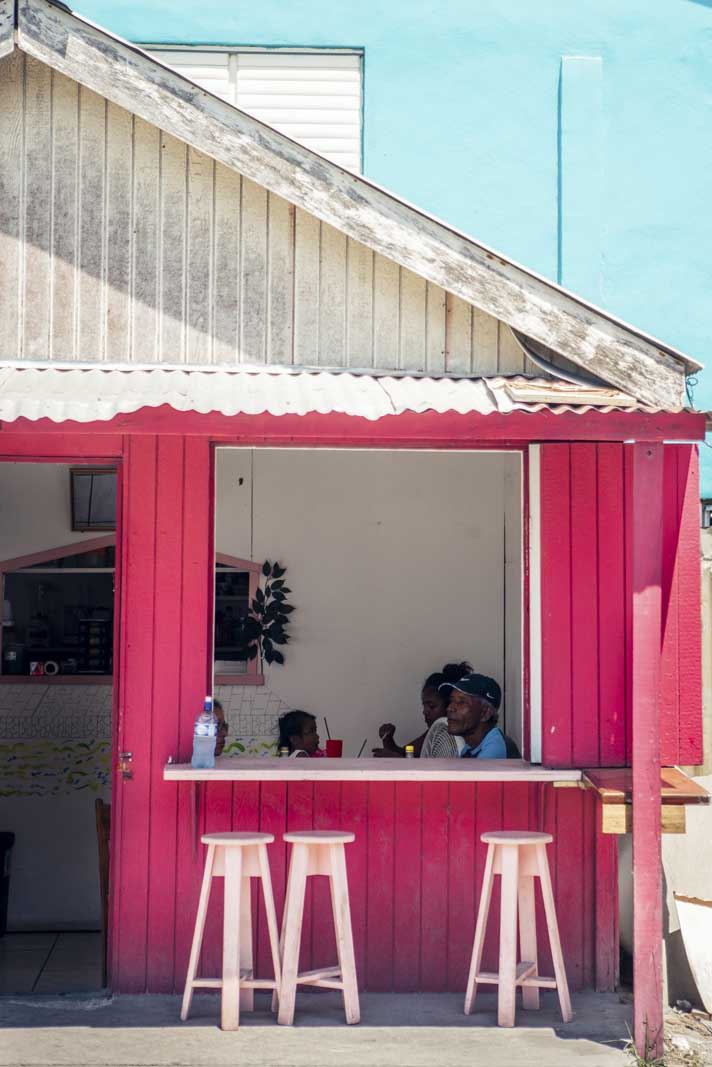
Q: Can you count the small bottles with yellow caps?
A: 2